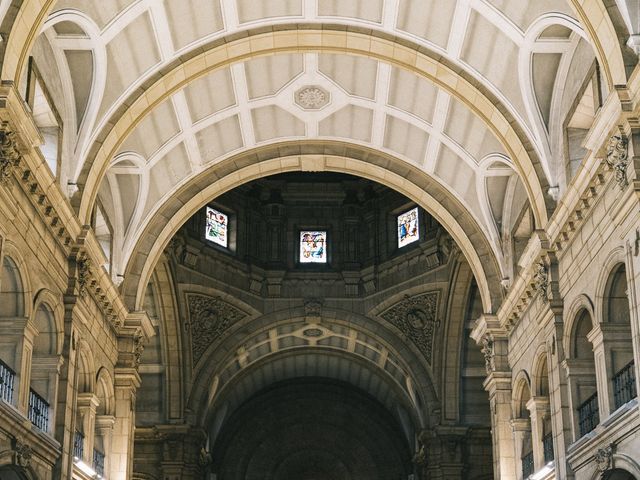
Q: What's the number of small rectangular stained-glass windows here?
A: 3